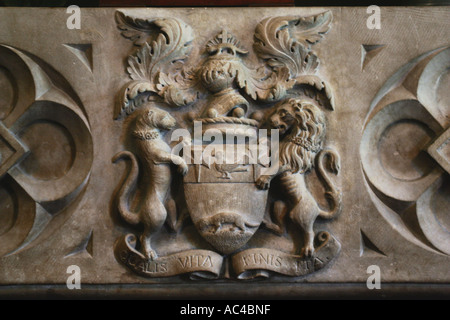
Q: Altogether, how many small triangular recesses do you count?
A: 4